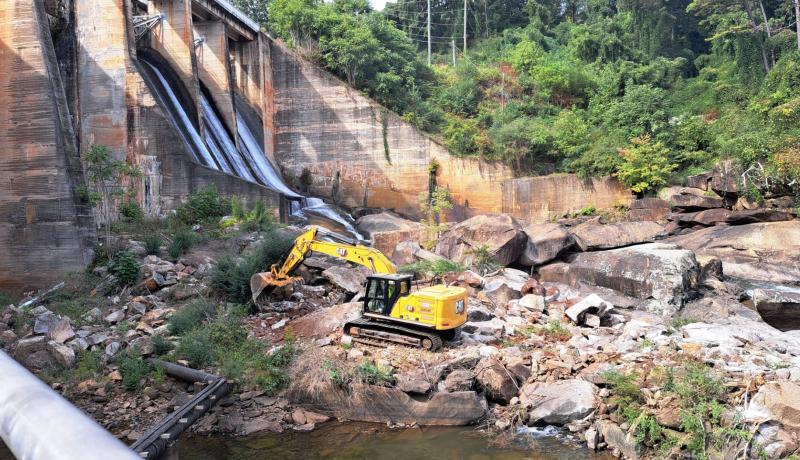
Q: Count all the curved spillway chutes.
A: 3